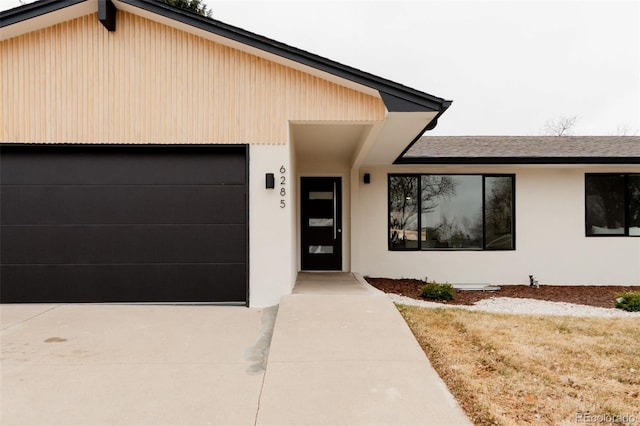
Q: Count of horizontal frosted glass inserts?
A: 3